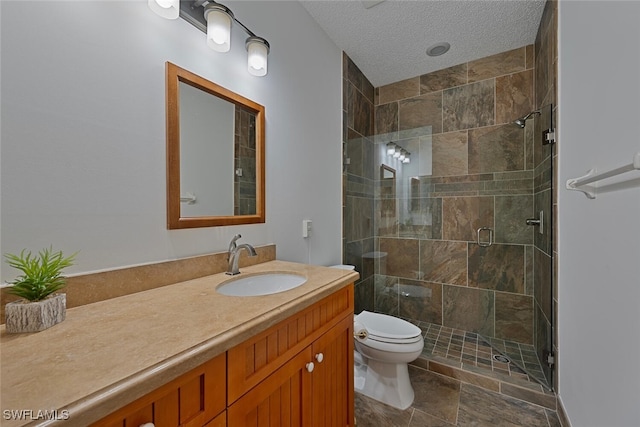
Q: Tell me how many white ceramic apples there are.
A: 0